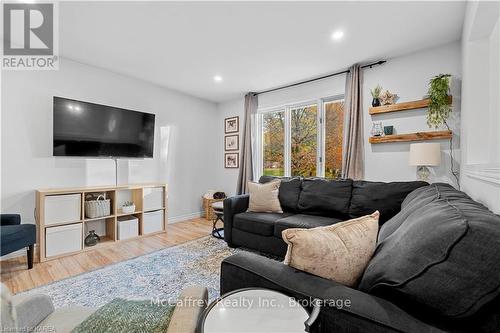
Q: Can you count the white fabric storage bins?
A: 5